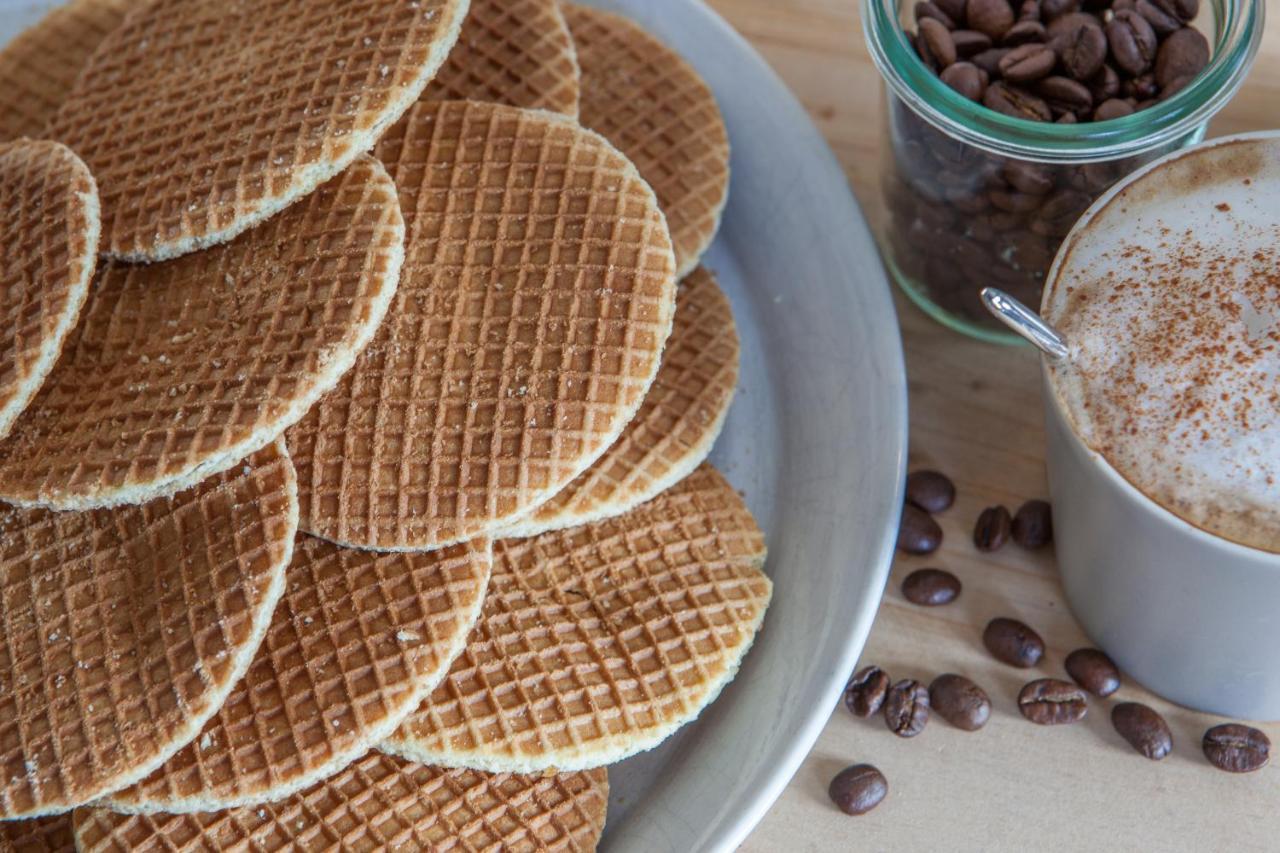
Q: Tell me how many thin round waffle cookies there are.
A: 13